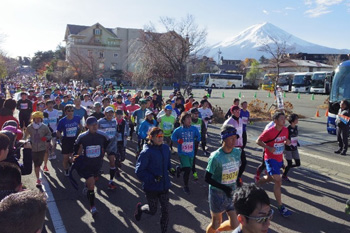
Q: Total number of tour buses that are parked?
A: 7